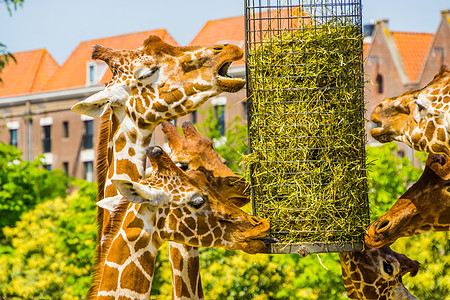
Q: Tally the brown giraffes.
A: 6